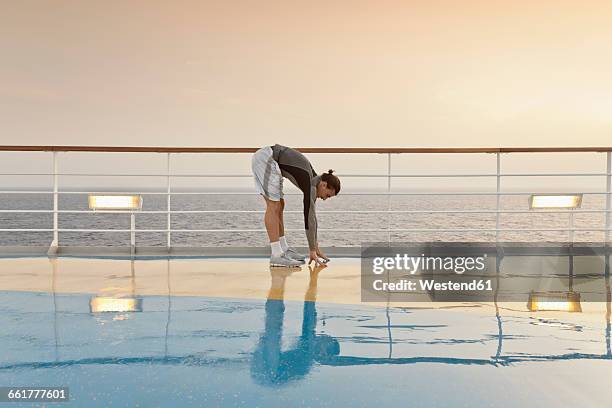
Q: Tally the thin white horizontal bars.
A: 4